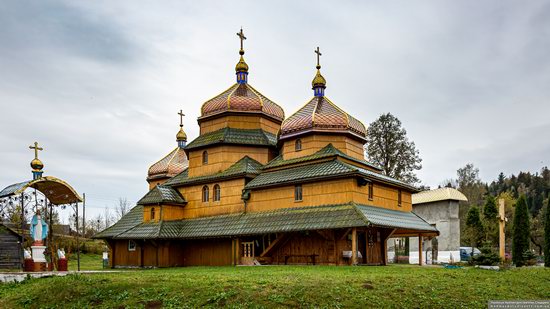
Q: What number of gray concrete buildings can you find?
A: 1